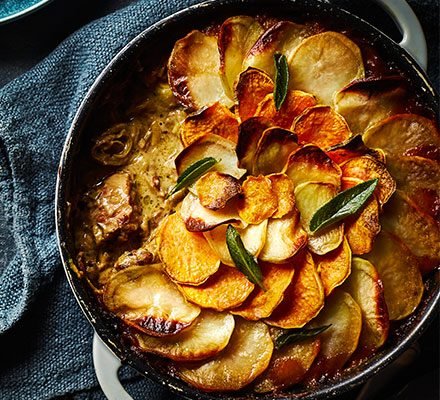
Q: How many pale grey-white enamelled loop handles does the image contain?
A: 2